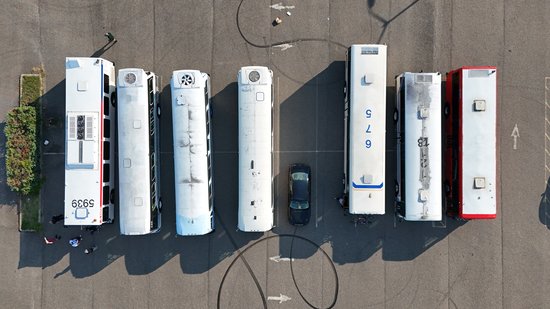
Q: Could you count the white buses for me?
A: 6